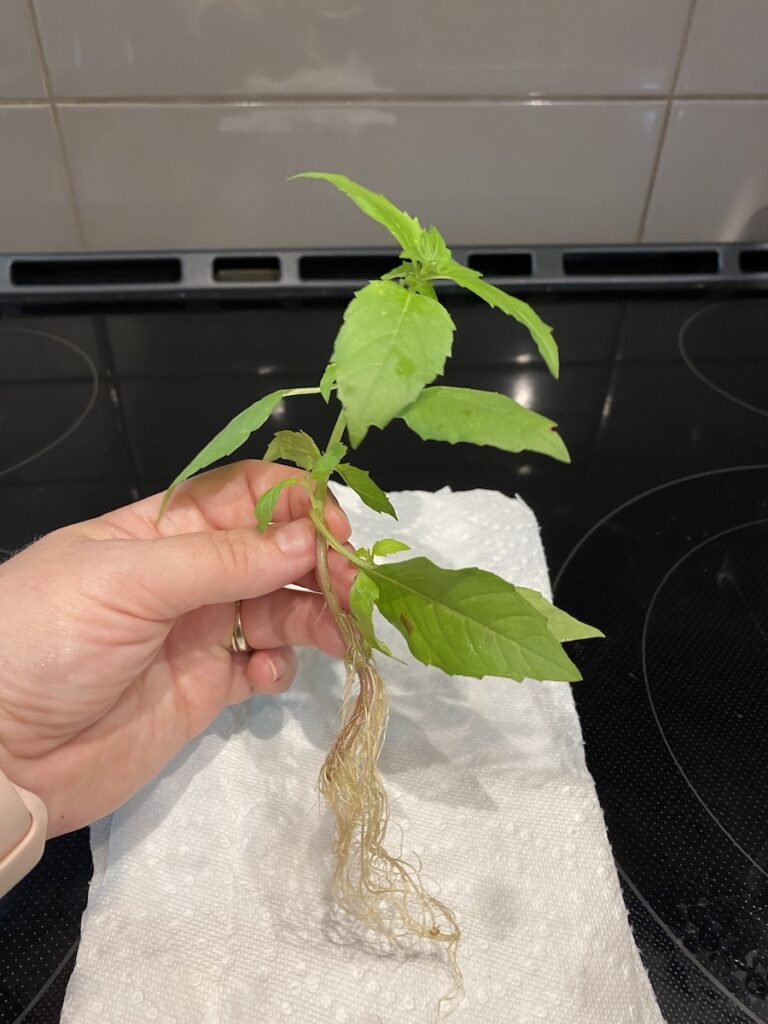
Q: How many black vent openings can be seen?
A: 6